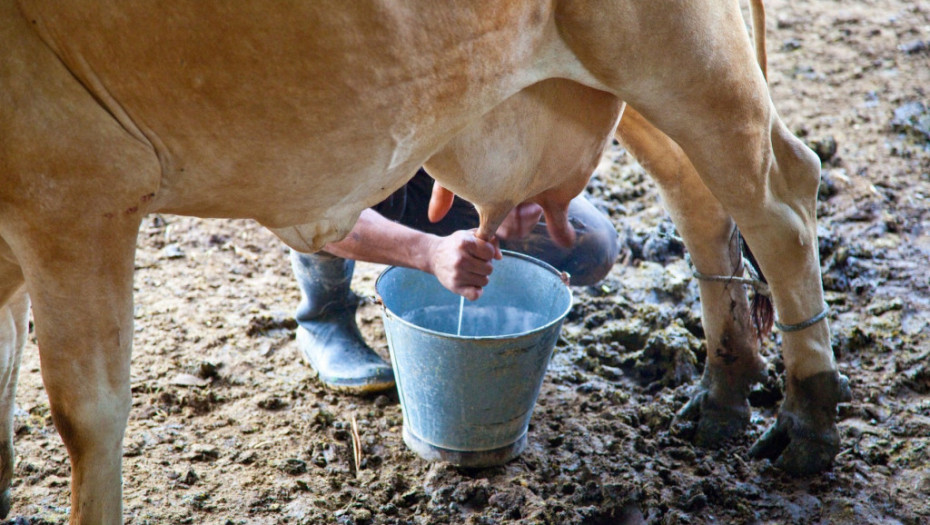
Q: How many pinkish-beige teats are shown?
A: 3